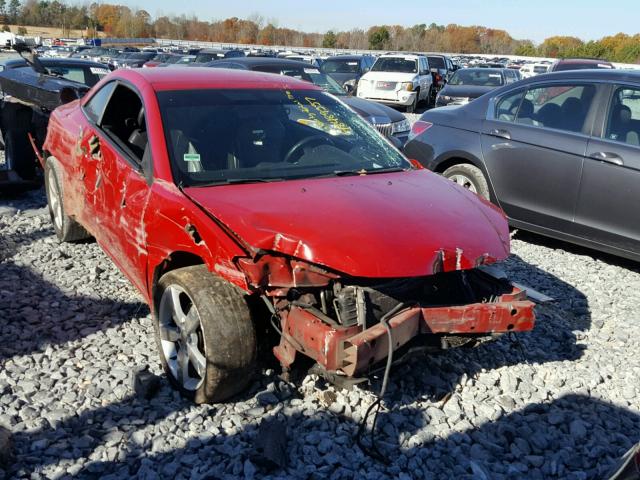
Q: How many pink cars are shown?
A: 0